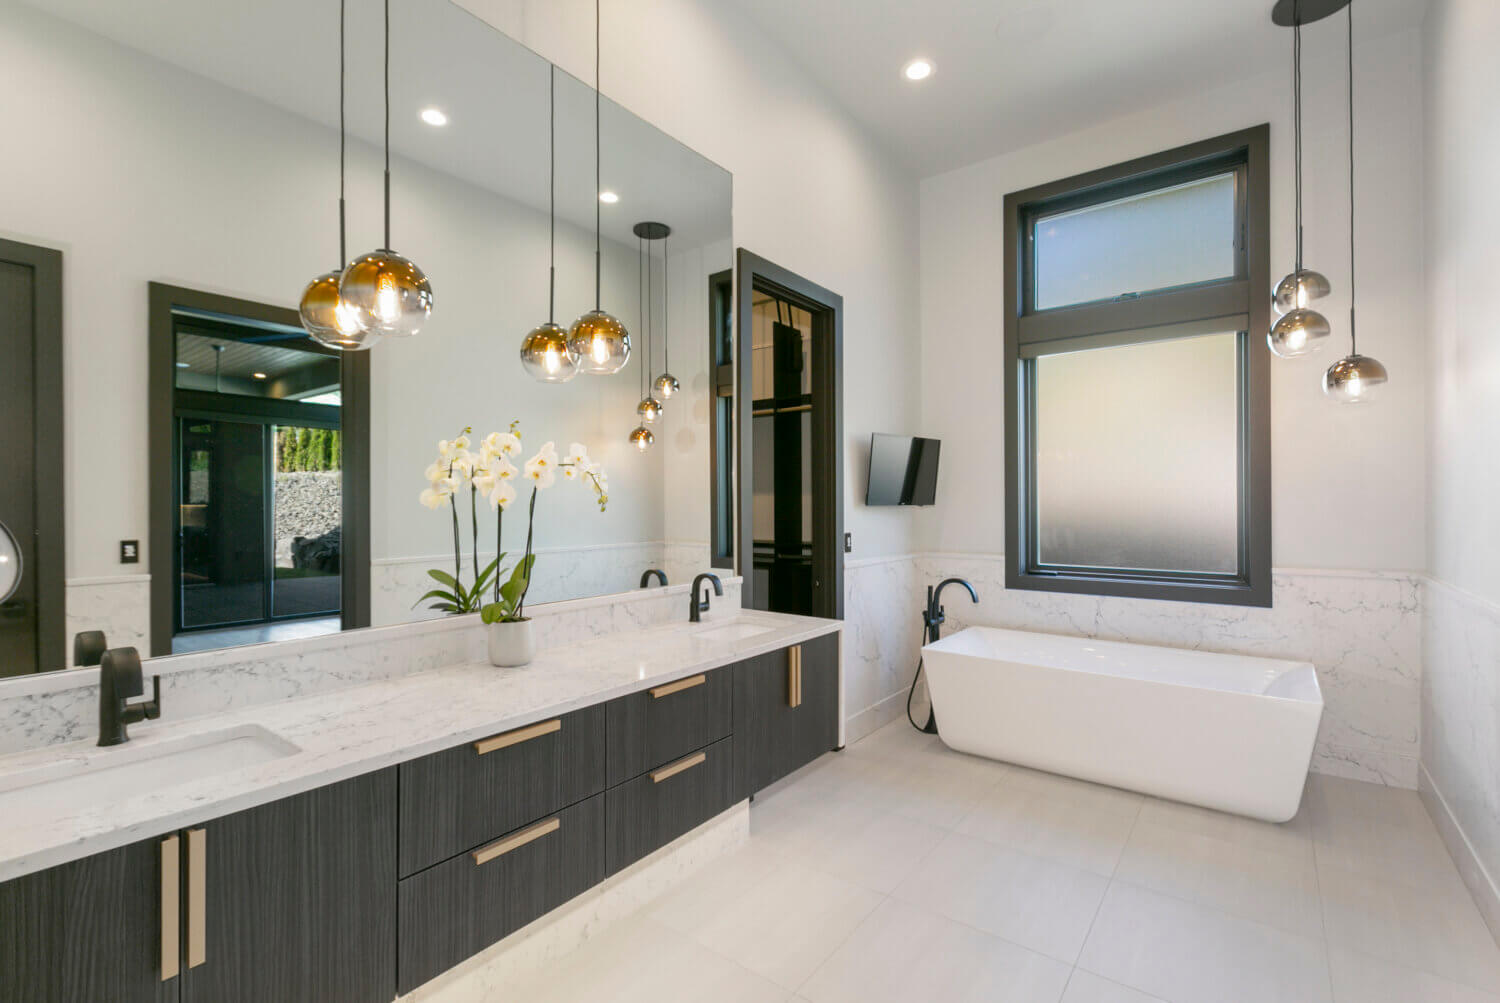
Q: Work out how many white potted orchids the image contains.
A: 1